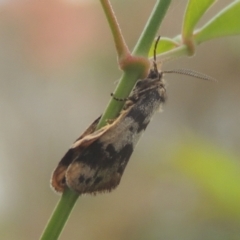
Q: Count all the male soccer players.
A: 0